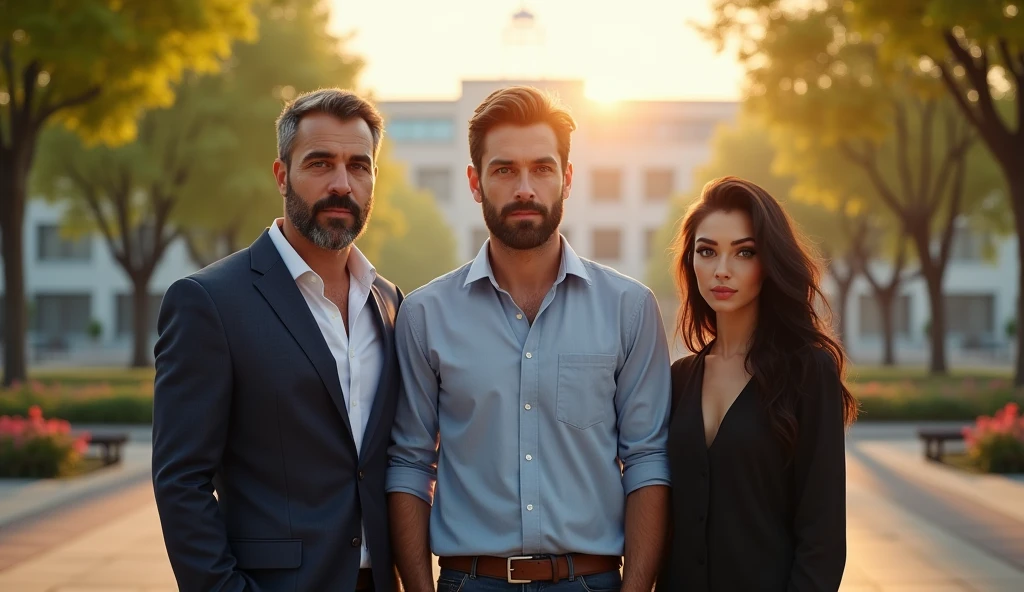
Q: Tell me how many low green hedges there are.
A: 2